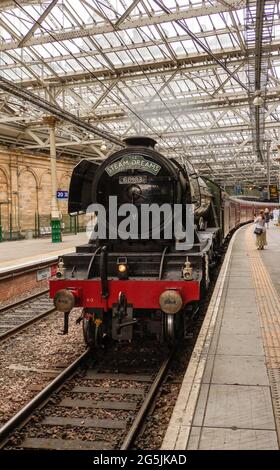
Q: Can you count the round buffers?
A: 2